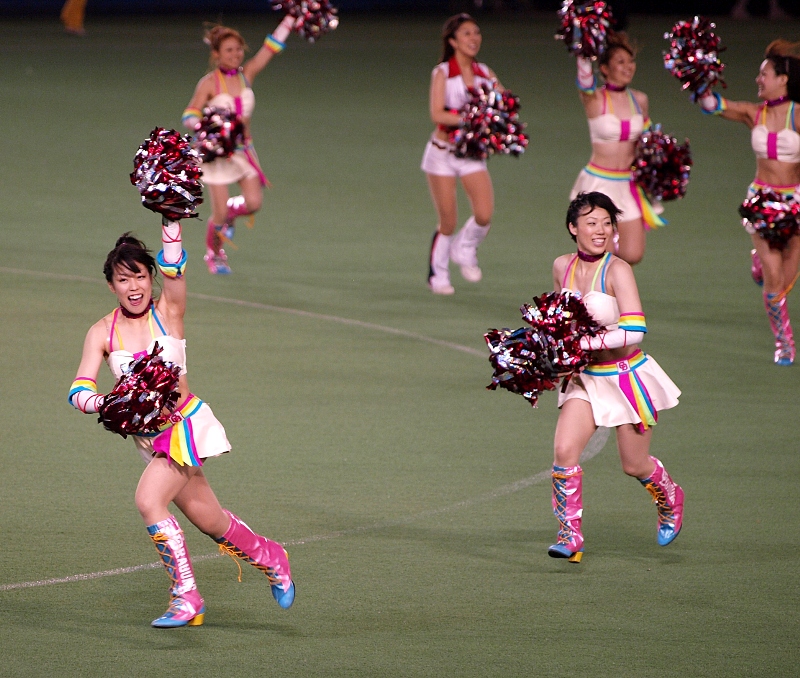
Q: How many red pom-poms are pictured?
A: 12